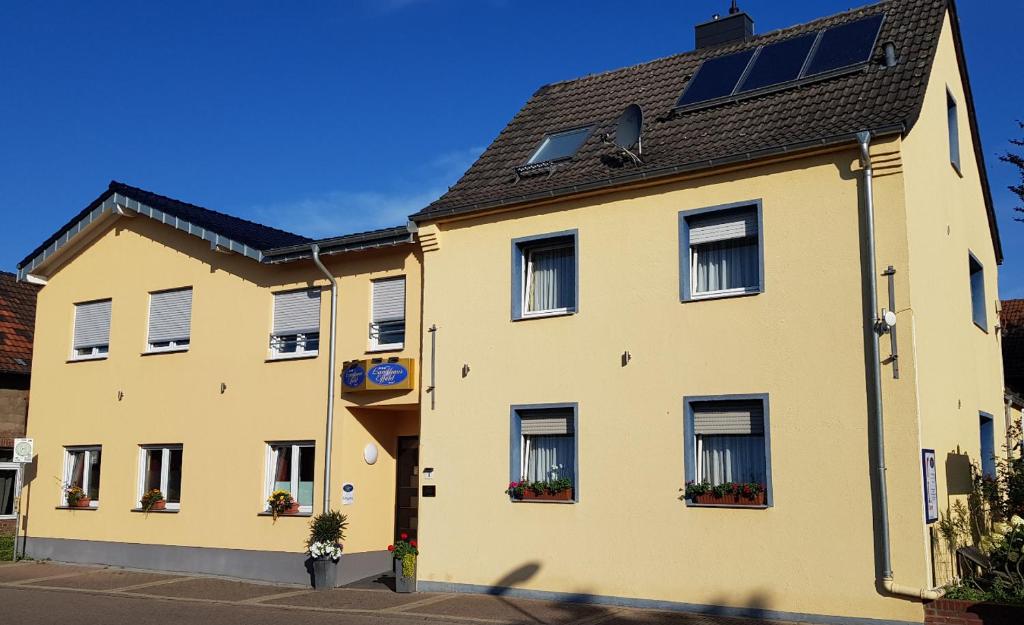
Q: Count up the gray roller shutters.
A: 7